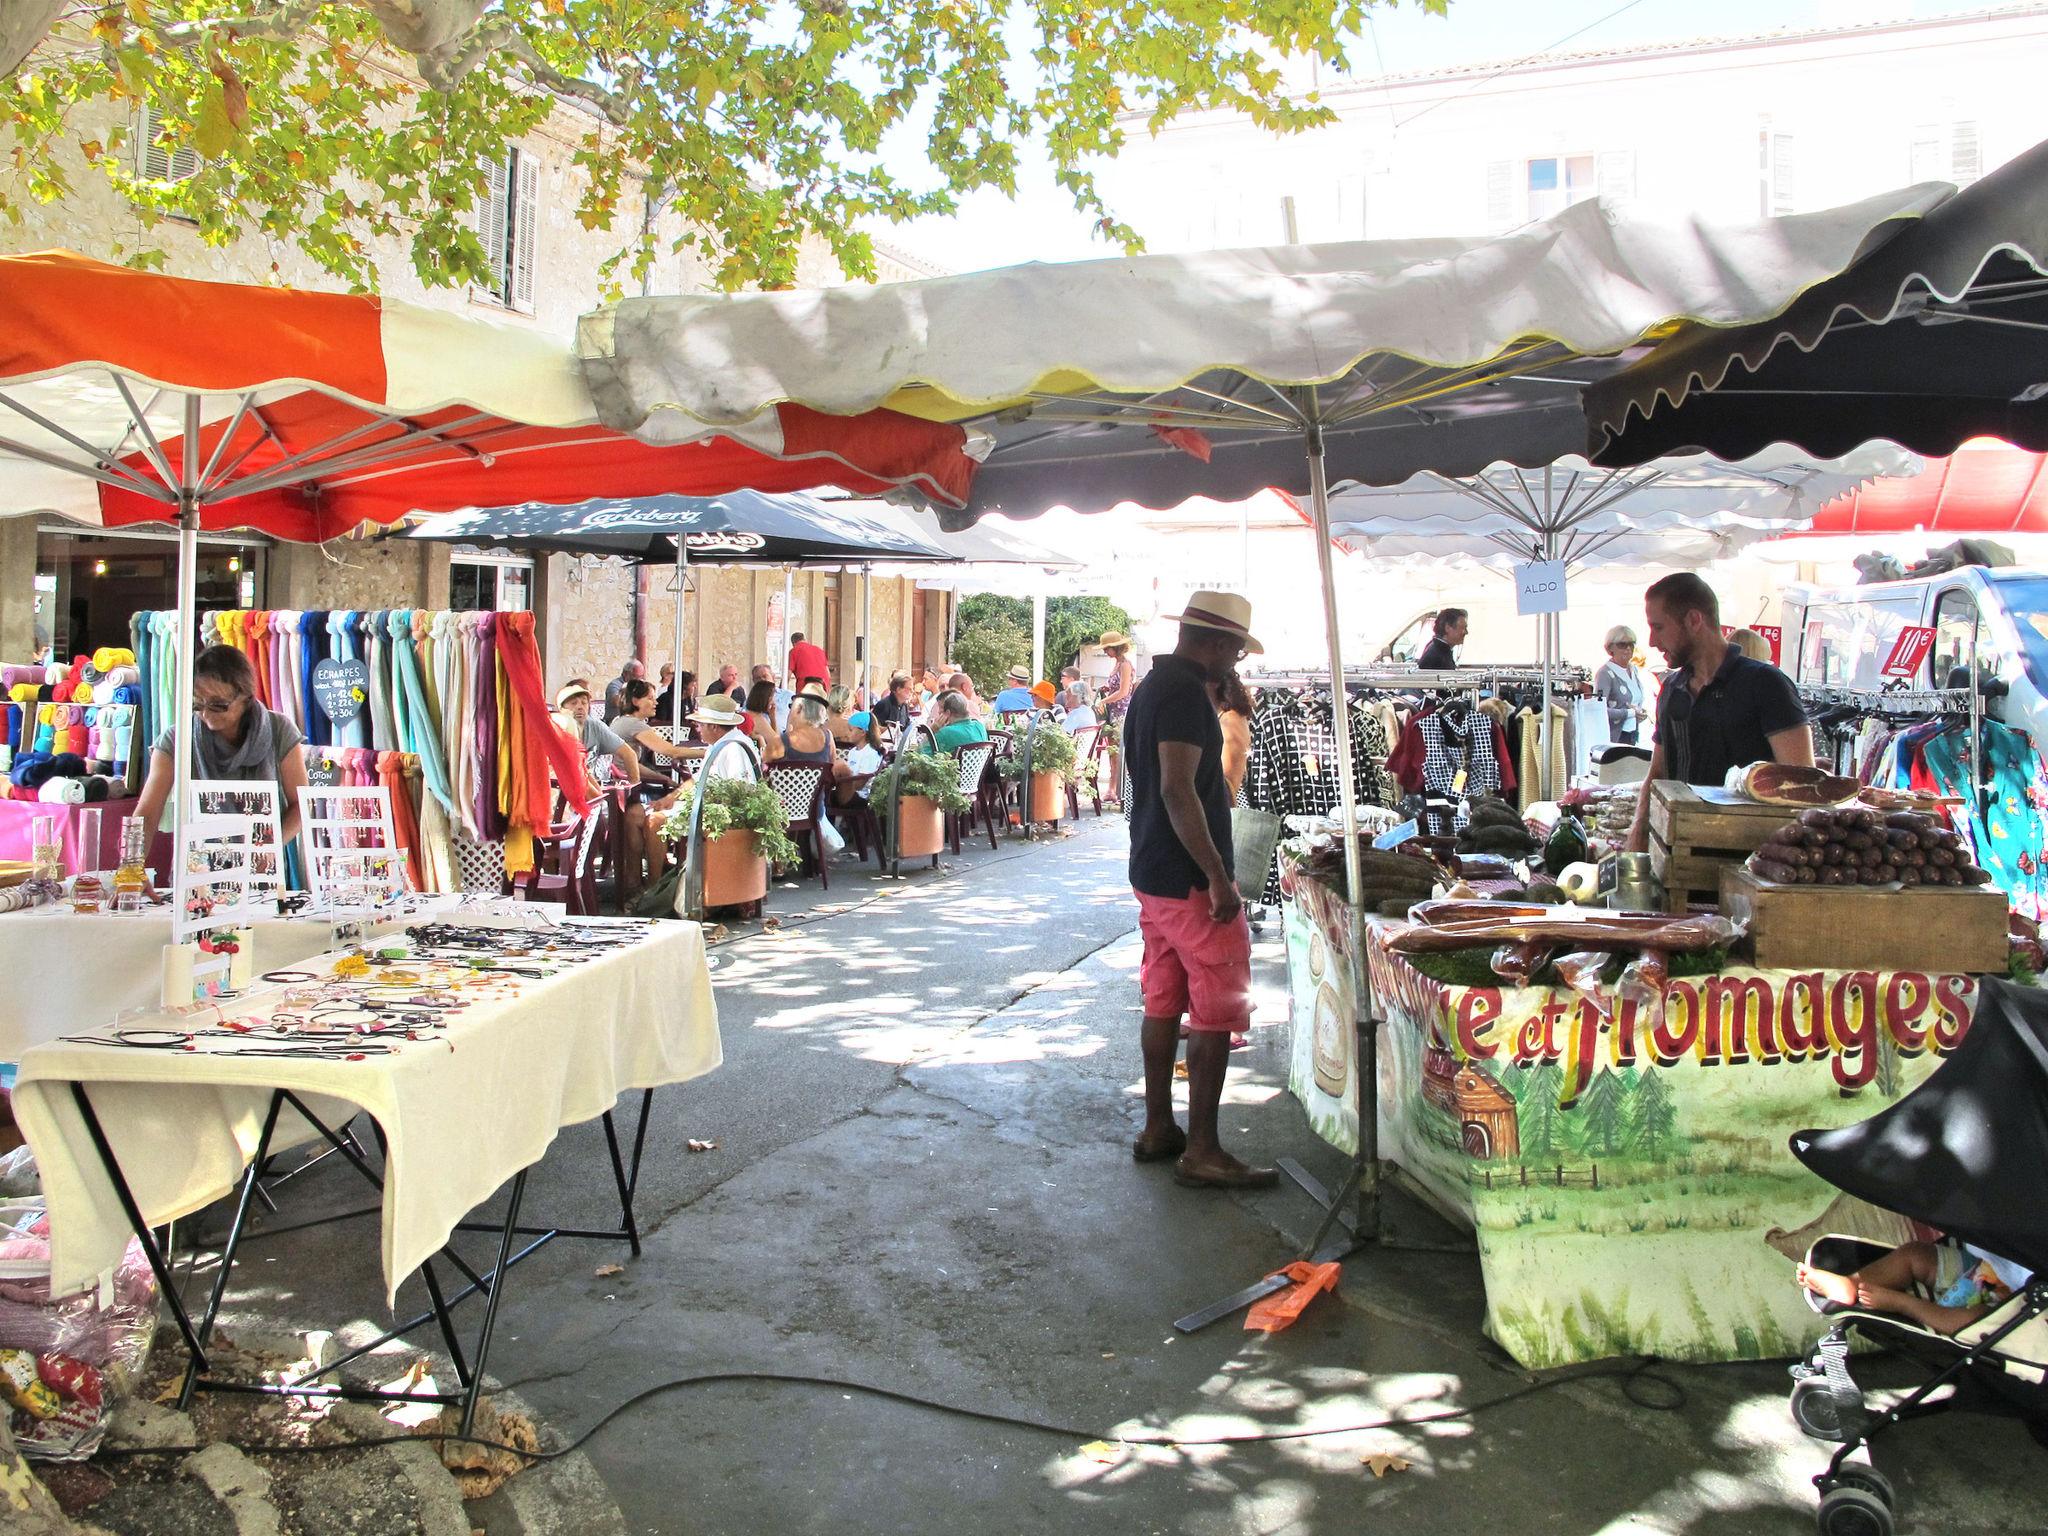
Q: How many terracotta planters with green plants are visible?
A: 3